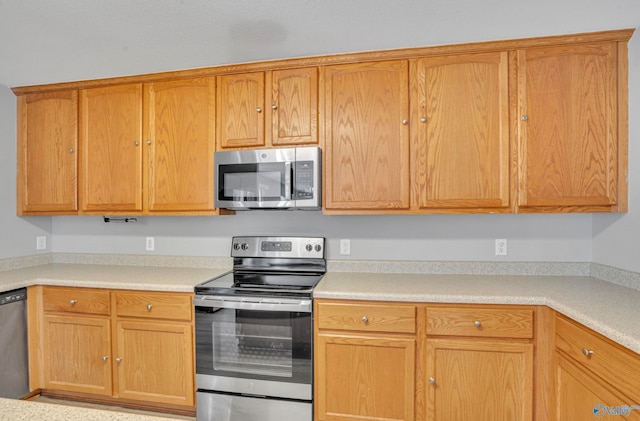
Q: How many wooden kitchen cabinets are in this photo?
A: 13